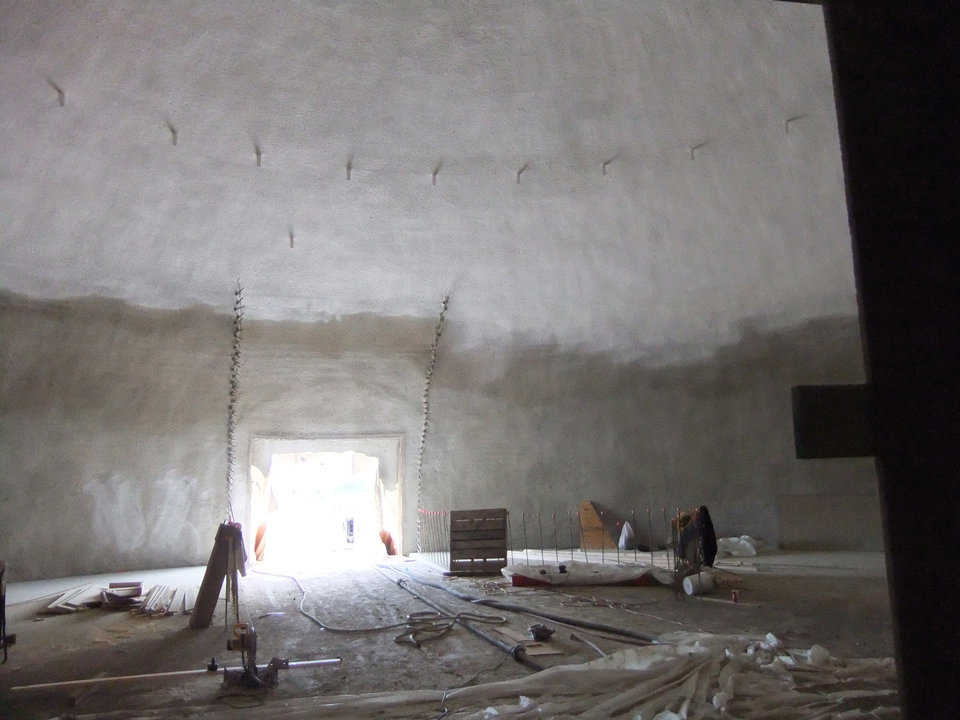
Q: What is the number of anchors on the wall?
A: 10